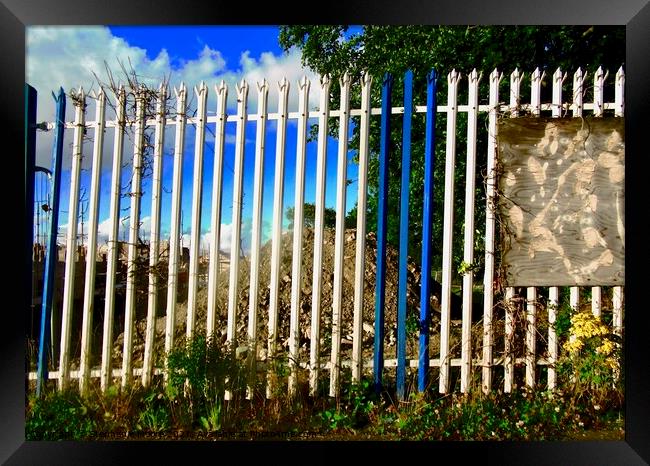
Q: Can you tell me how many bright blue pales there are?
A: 4